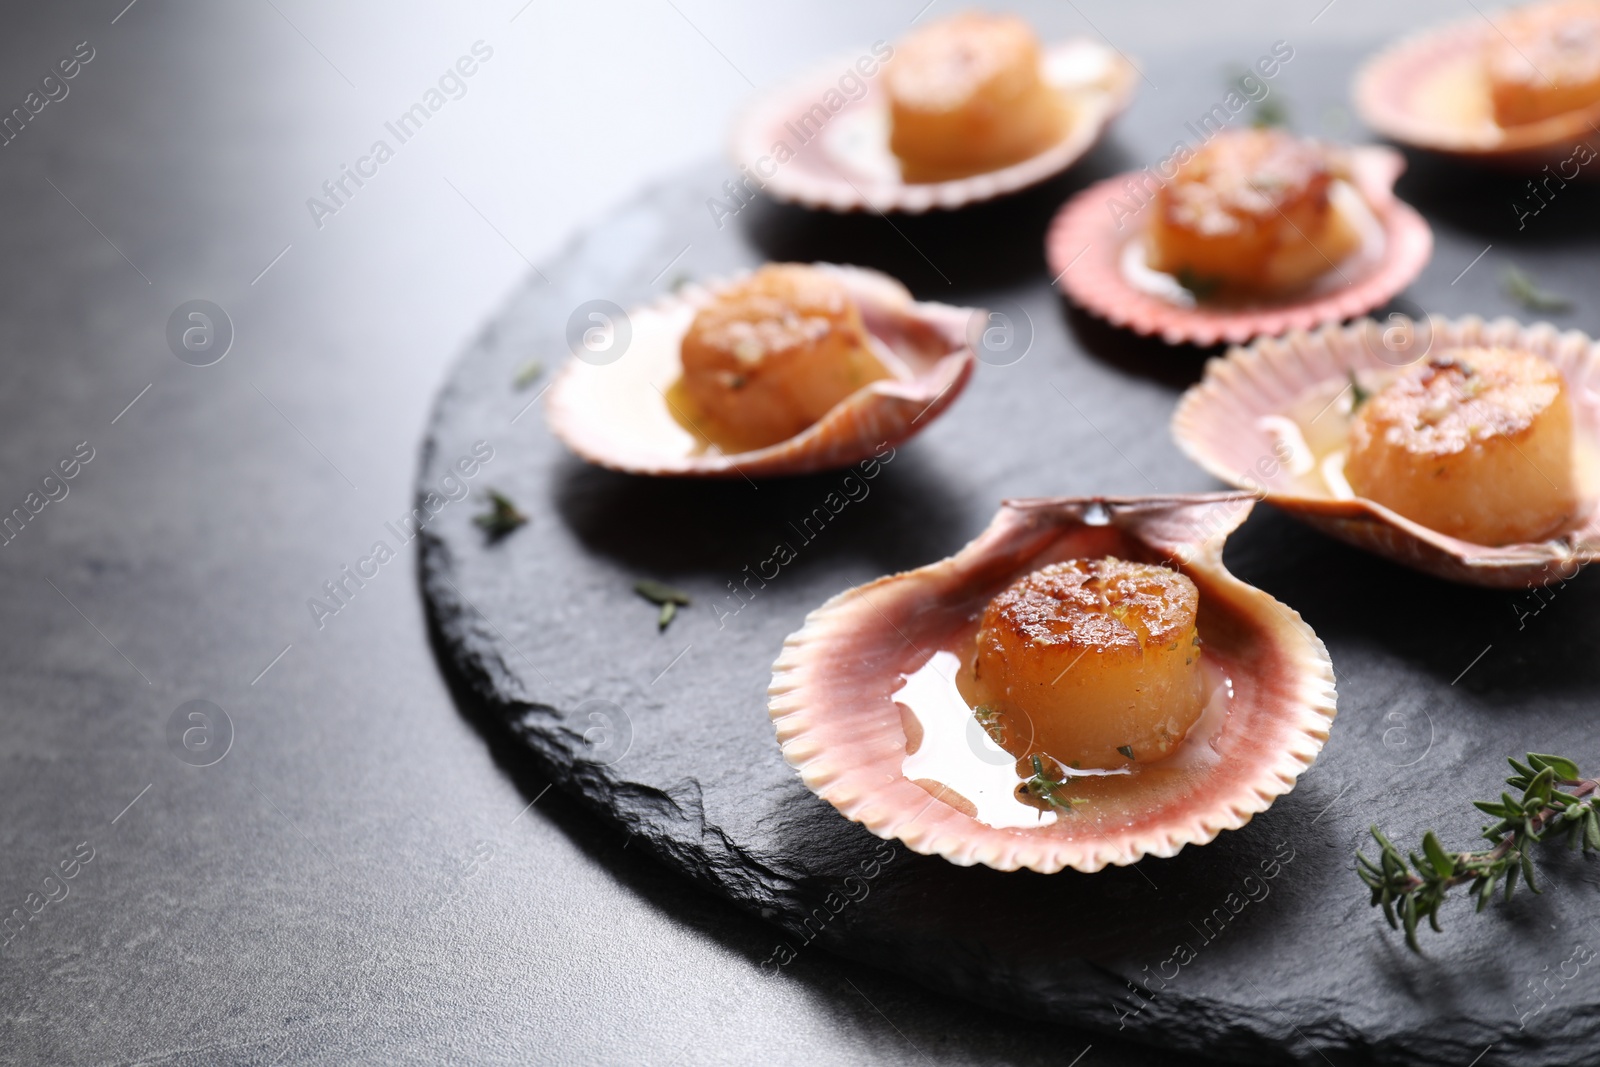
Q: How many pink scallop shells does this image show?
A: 6